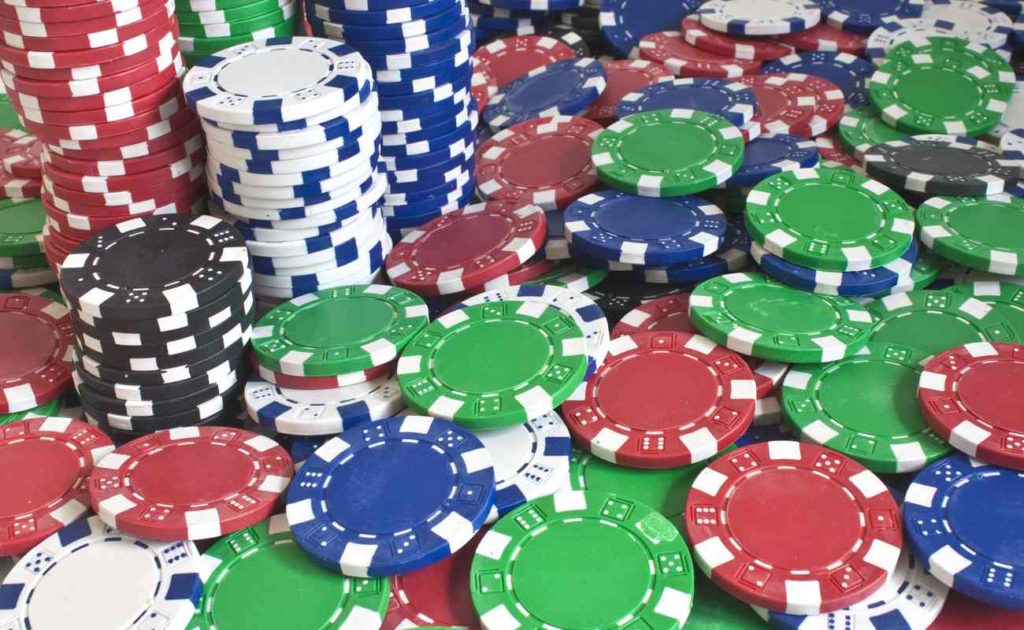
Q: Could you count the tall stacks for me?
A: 5